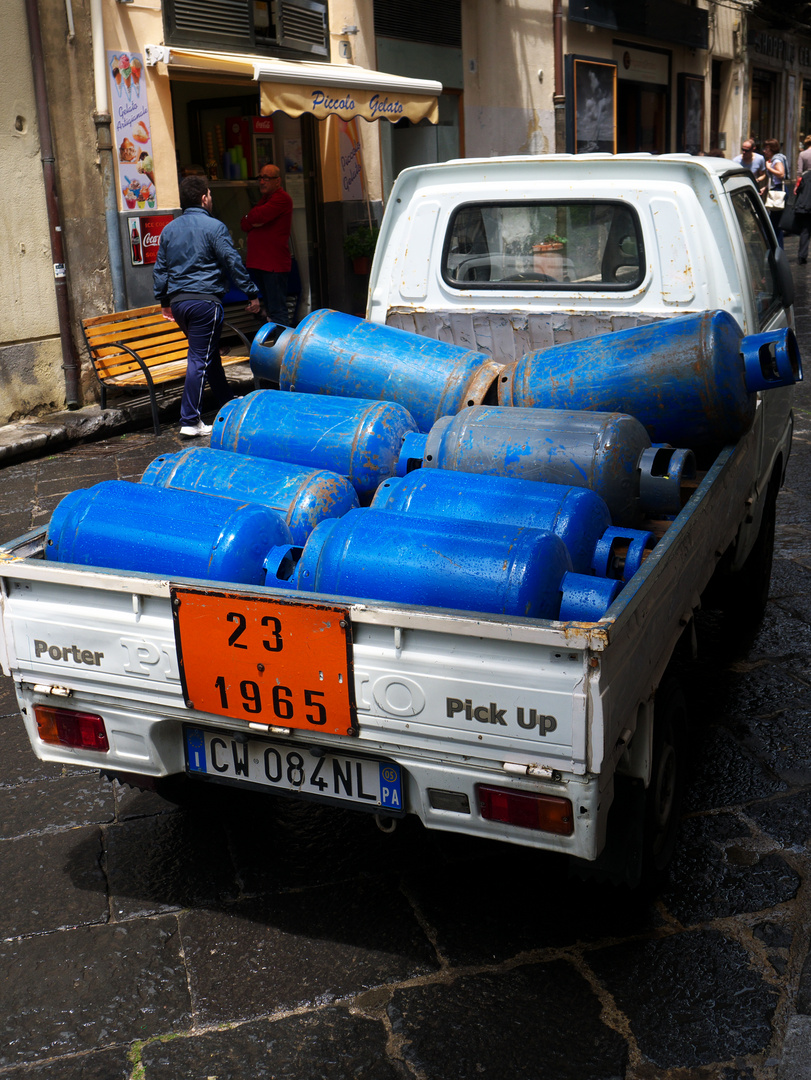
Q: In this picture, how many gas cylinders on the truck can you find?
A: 8